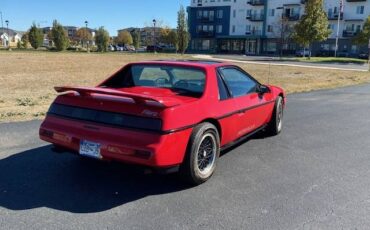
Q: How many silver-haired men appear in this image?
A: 0